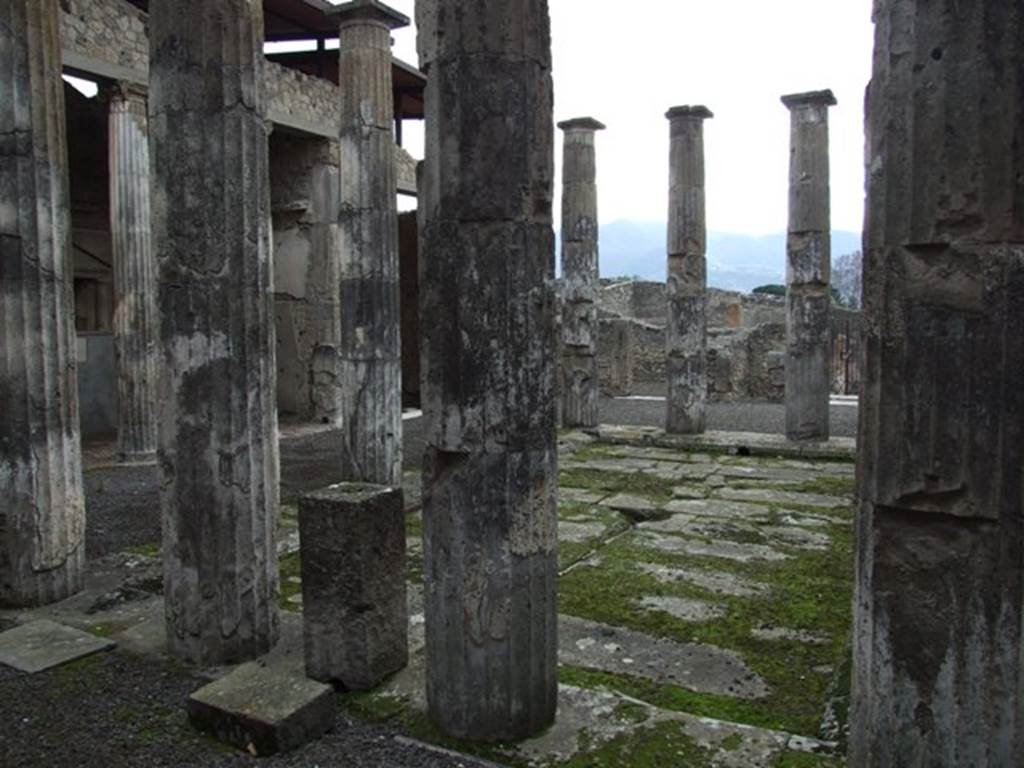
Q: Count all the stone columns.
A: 9